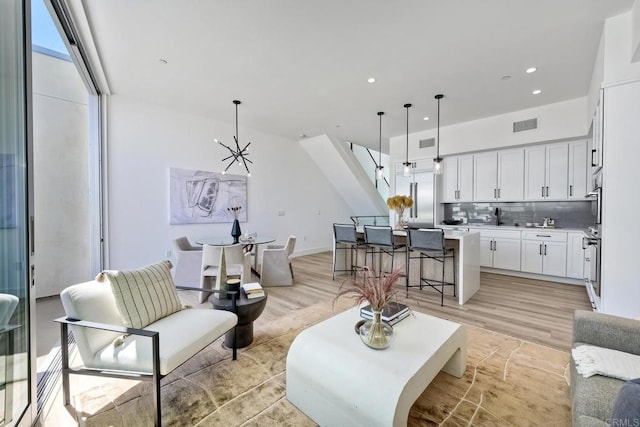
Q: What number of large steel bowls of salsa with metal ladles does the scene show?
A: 0